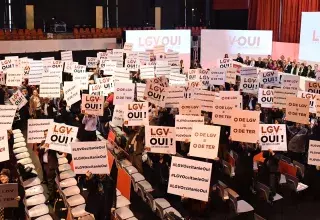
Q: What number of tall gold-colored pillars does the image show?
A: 3